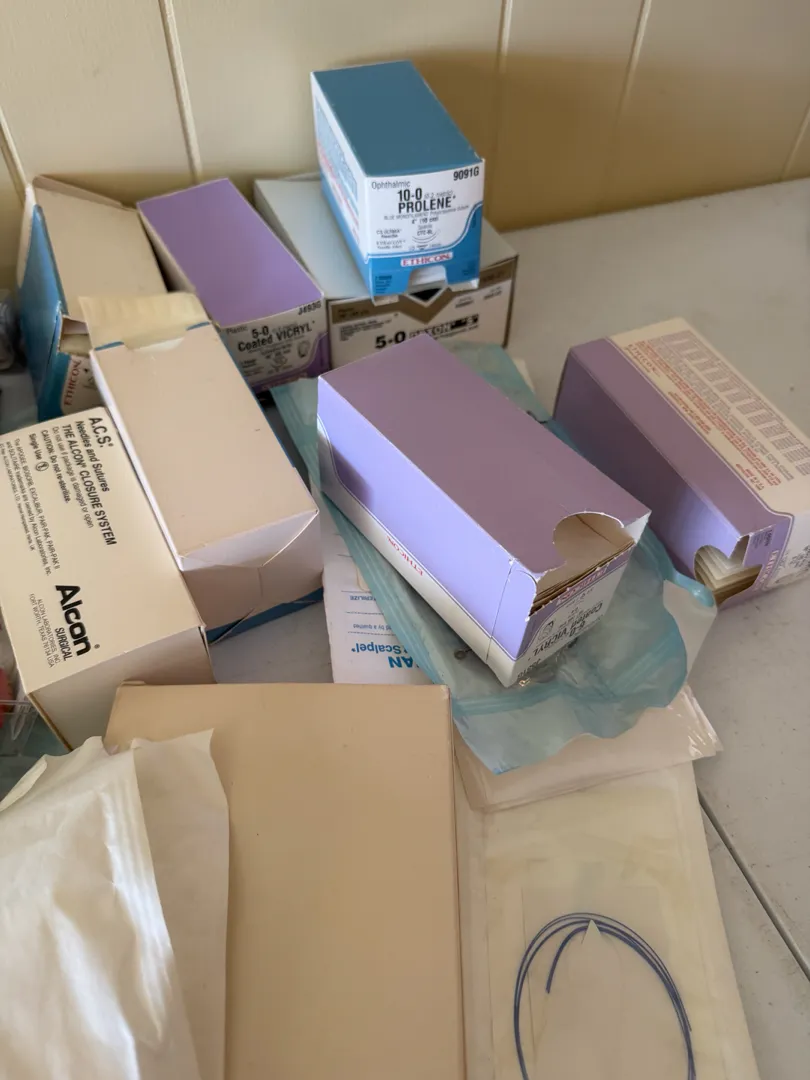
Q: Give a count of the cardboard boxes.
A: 9